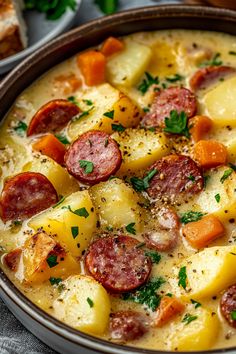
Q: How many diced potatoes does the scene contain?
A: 12